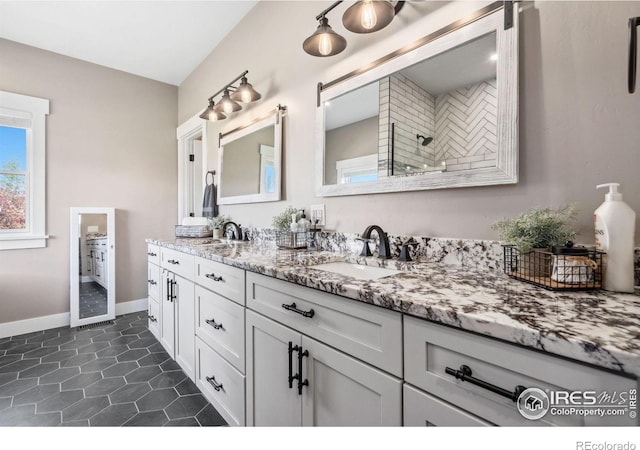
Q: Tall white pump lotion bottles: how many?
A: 1